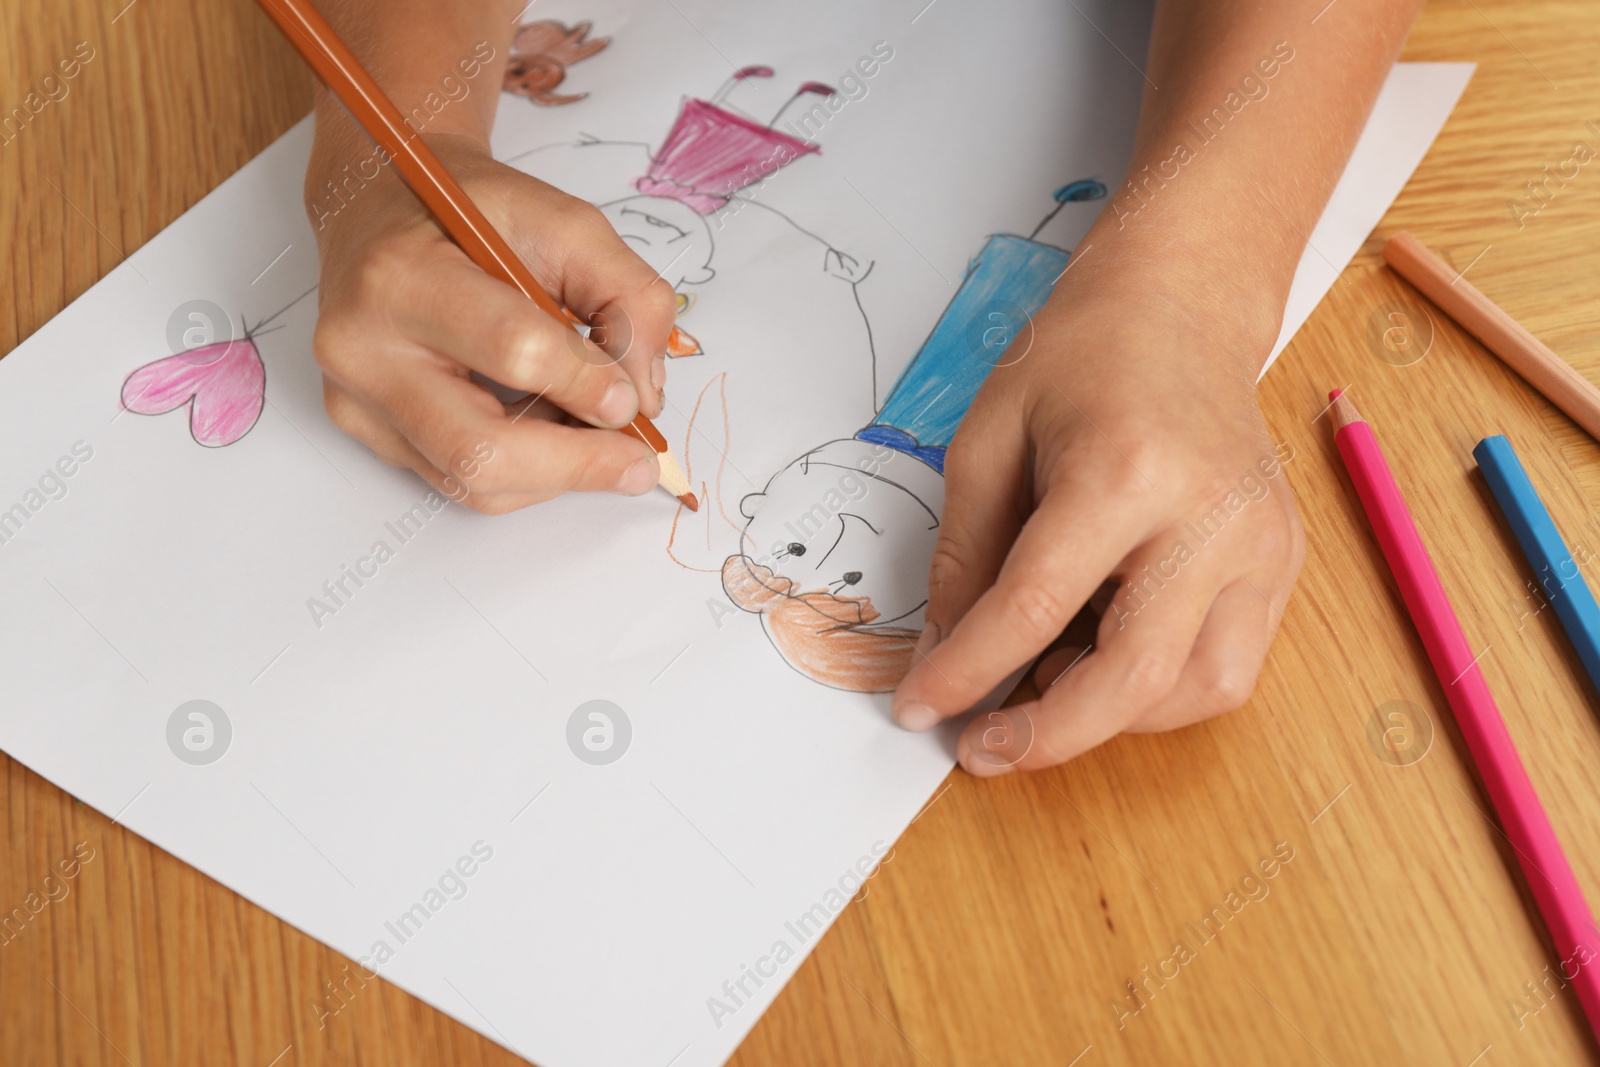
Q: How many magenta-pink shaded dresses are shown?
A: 1